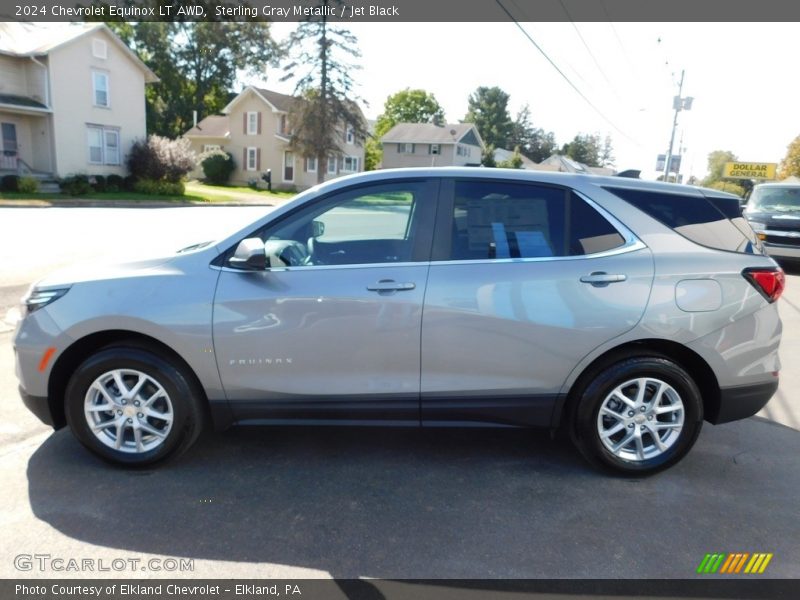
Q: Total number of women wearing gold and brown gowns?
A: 0